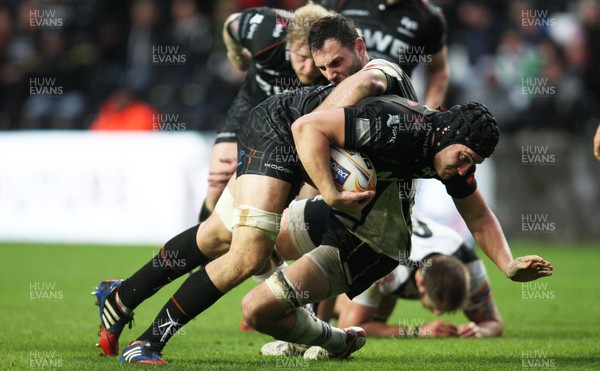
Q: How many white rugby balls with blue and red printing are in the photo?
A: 1